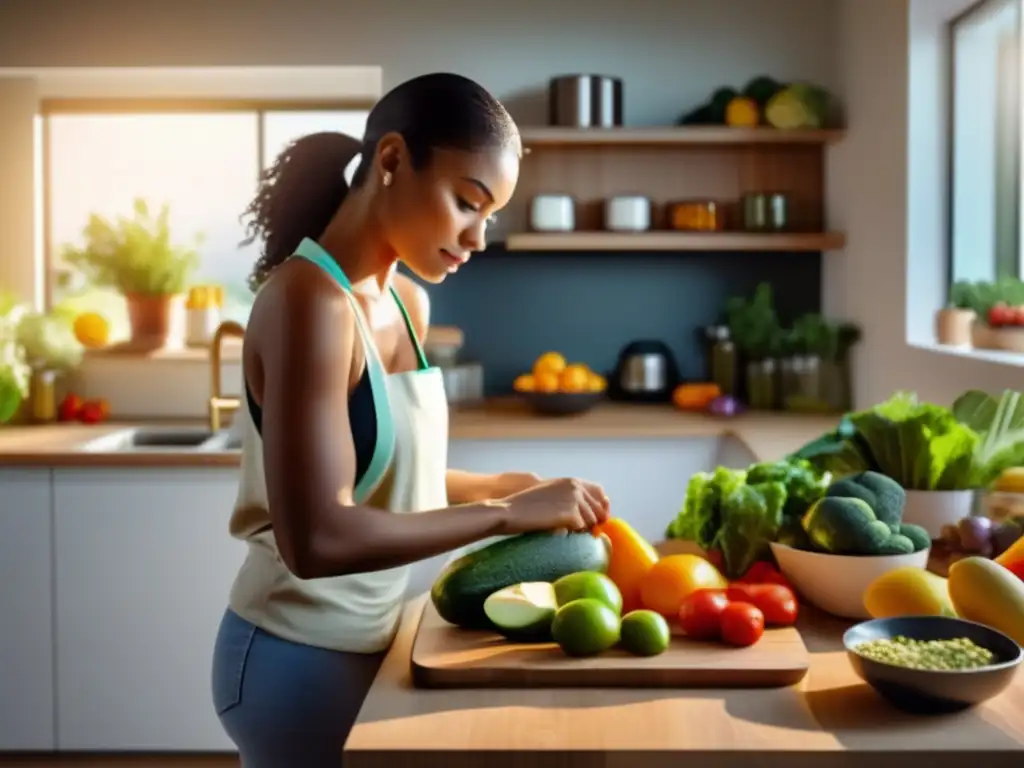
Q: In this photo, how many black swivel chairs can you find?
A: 0